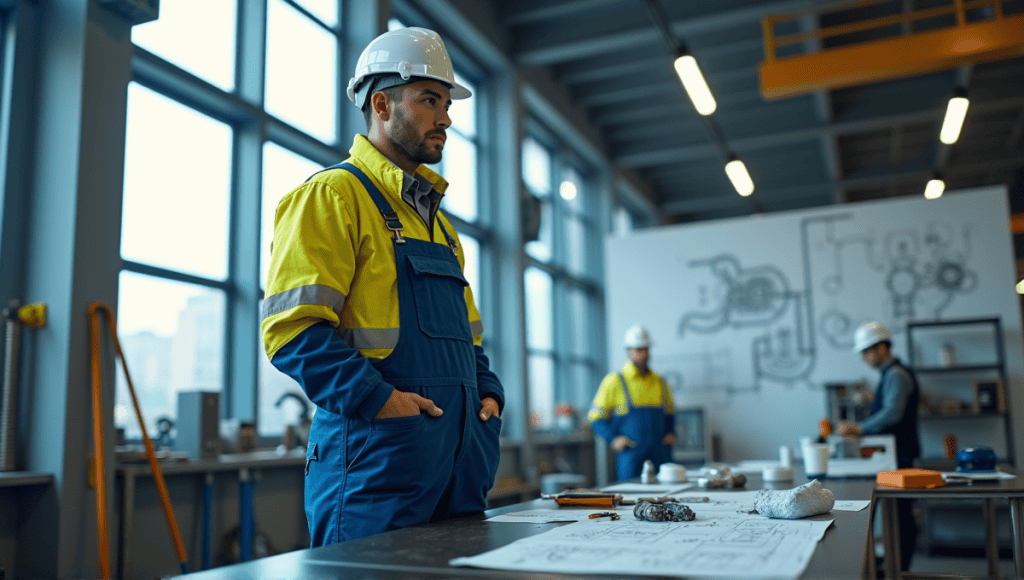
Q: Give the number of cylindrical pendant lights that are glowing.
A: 4